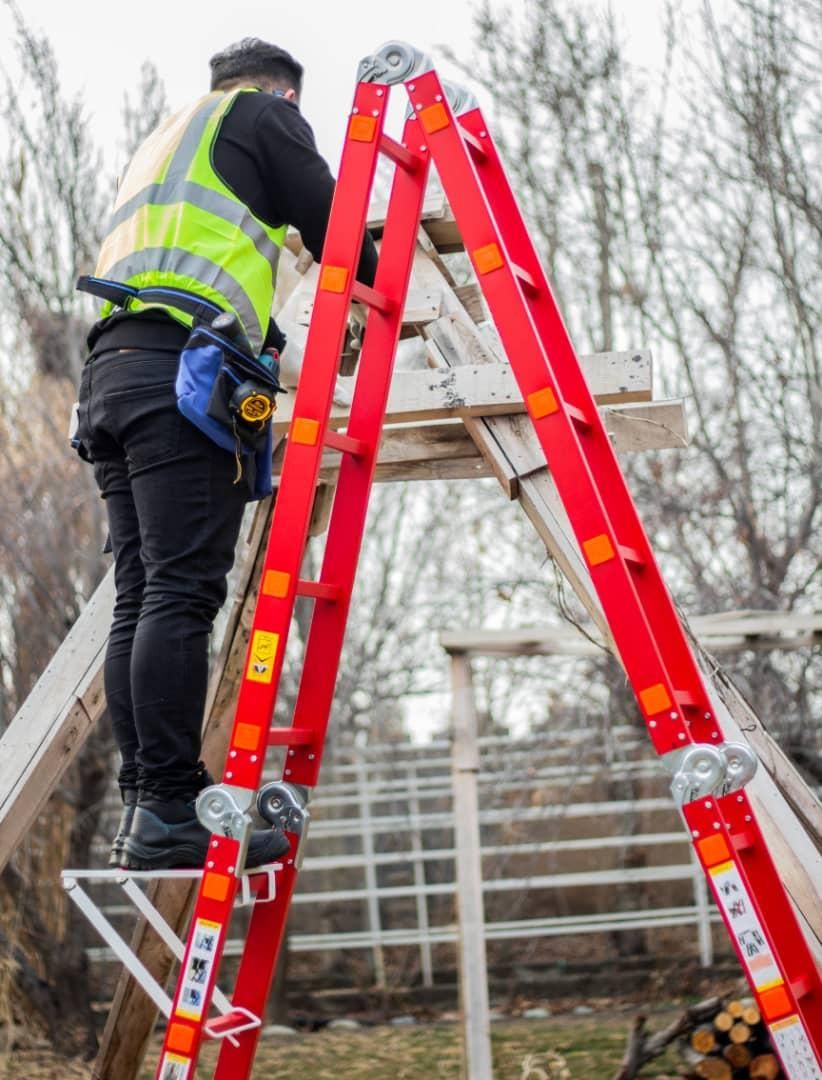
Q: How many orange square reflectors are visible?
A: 14